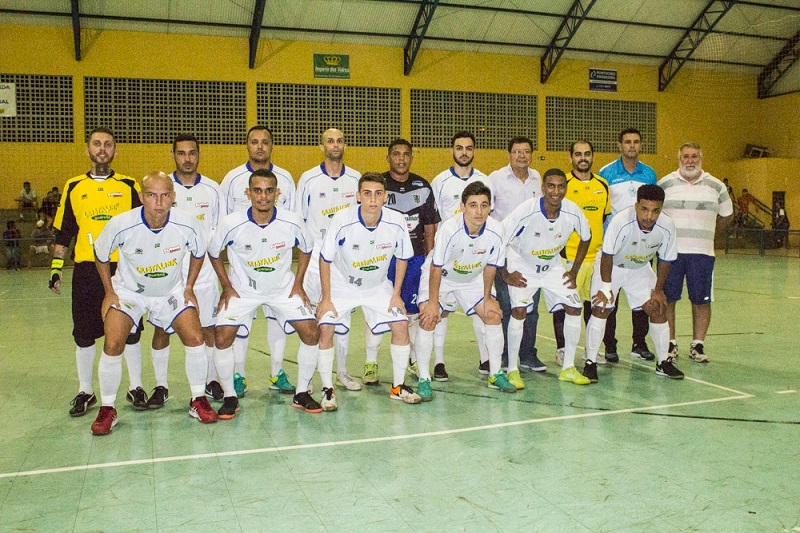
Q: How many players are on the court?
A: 13